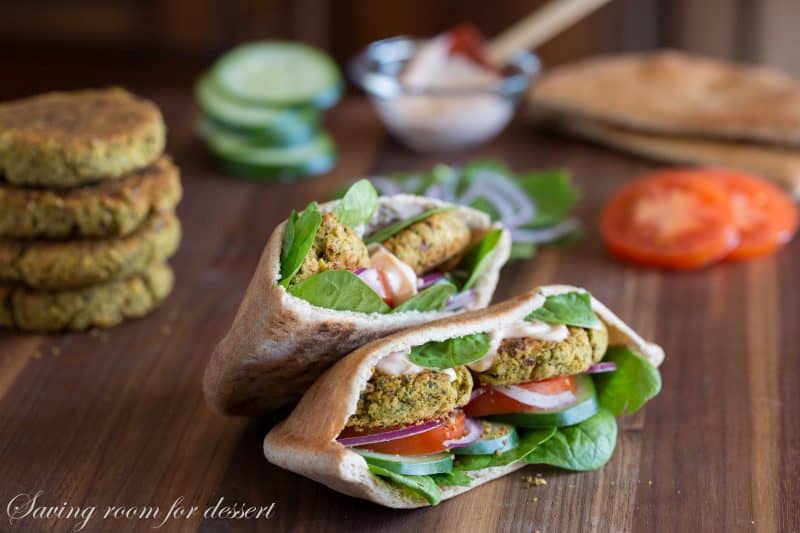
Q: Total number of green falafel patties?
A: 8